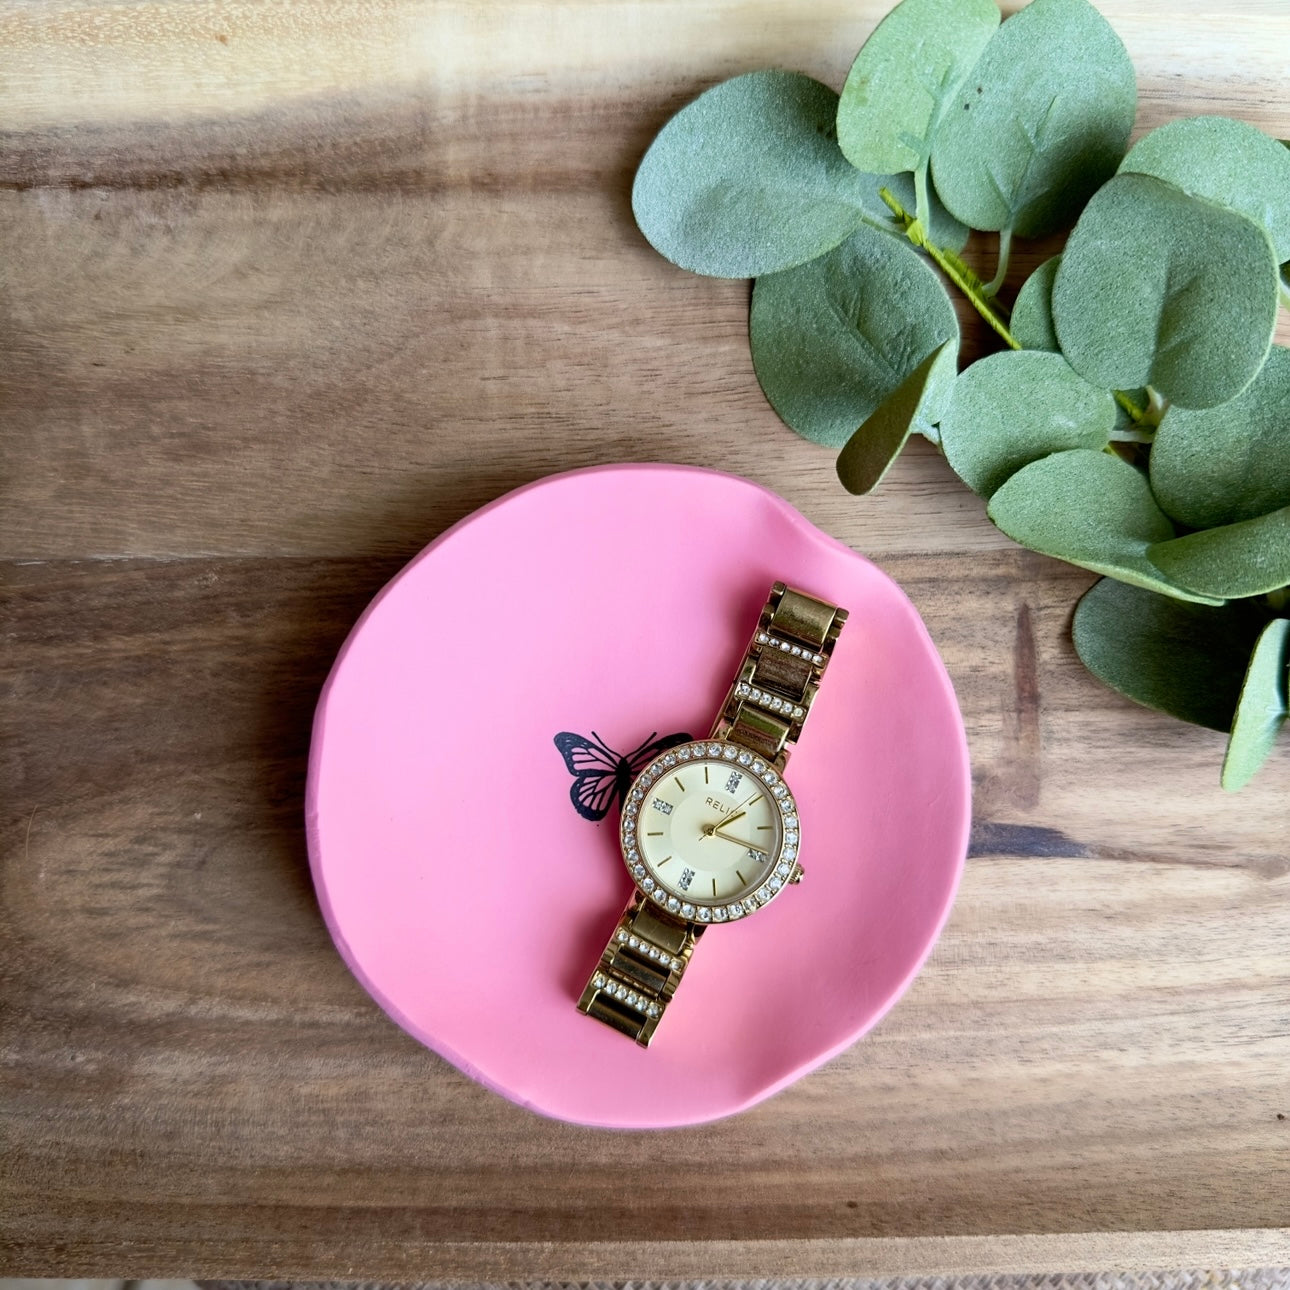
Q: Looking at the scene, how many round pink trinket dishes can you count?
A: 1